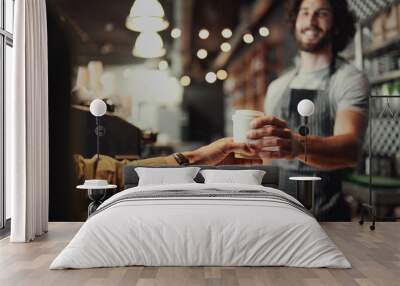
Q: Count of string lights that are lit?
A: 11